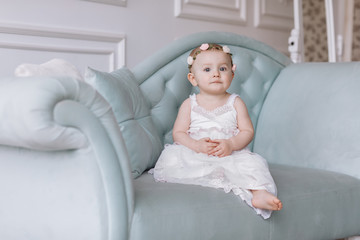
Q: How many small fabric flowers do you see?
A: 4